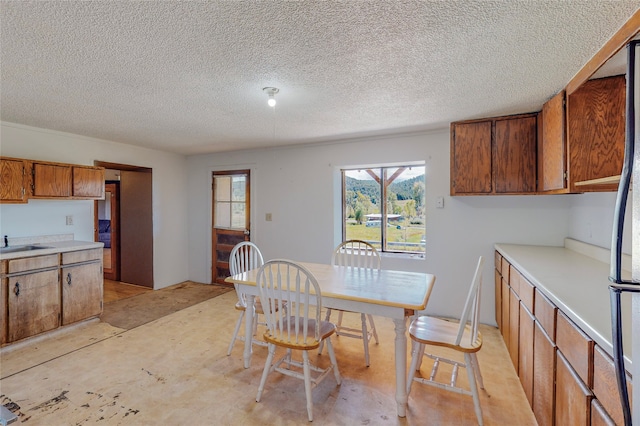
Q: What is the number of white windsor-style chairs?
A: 4